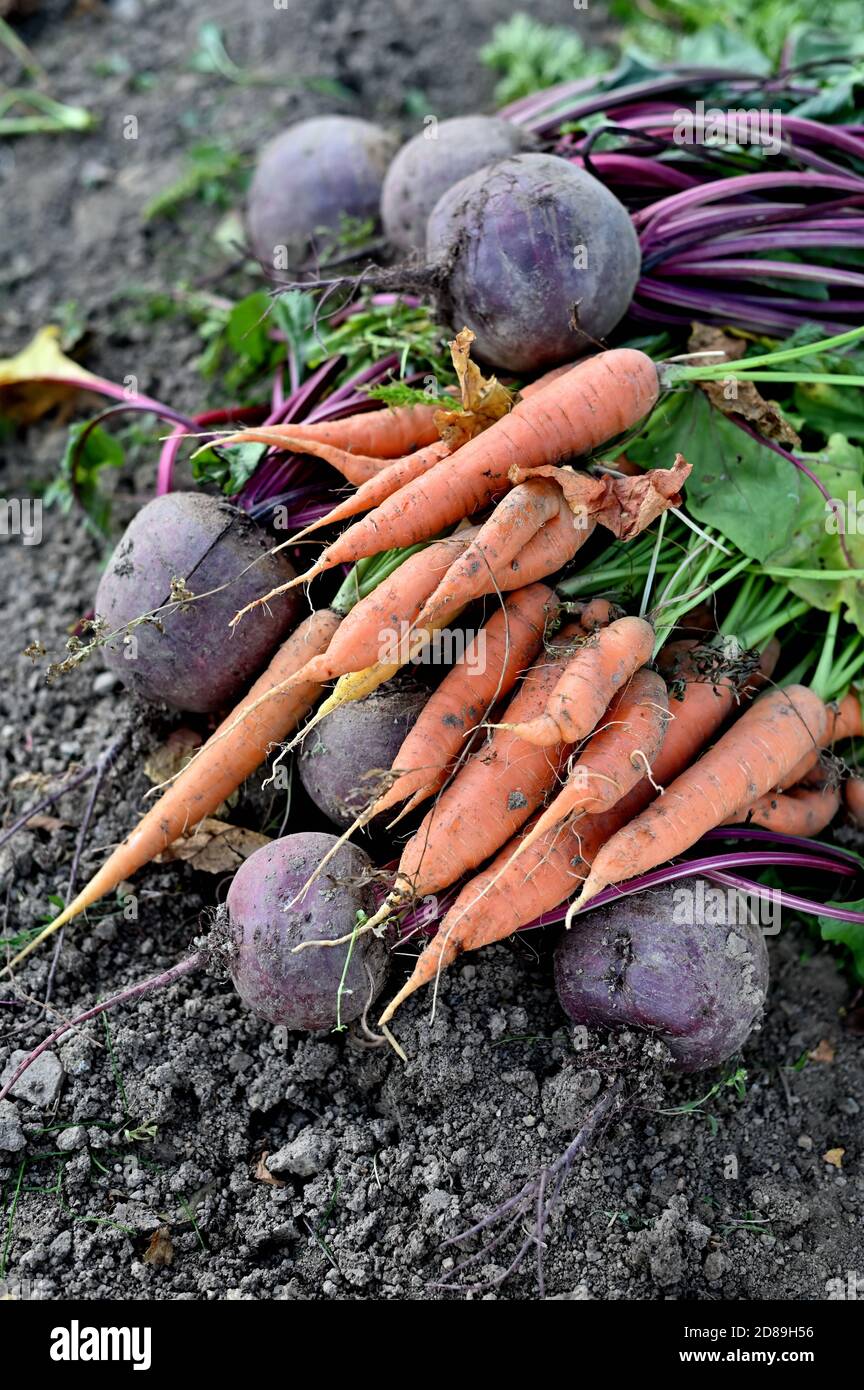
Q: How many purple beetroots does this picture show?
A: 7